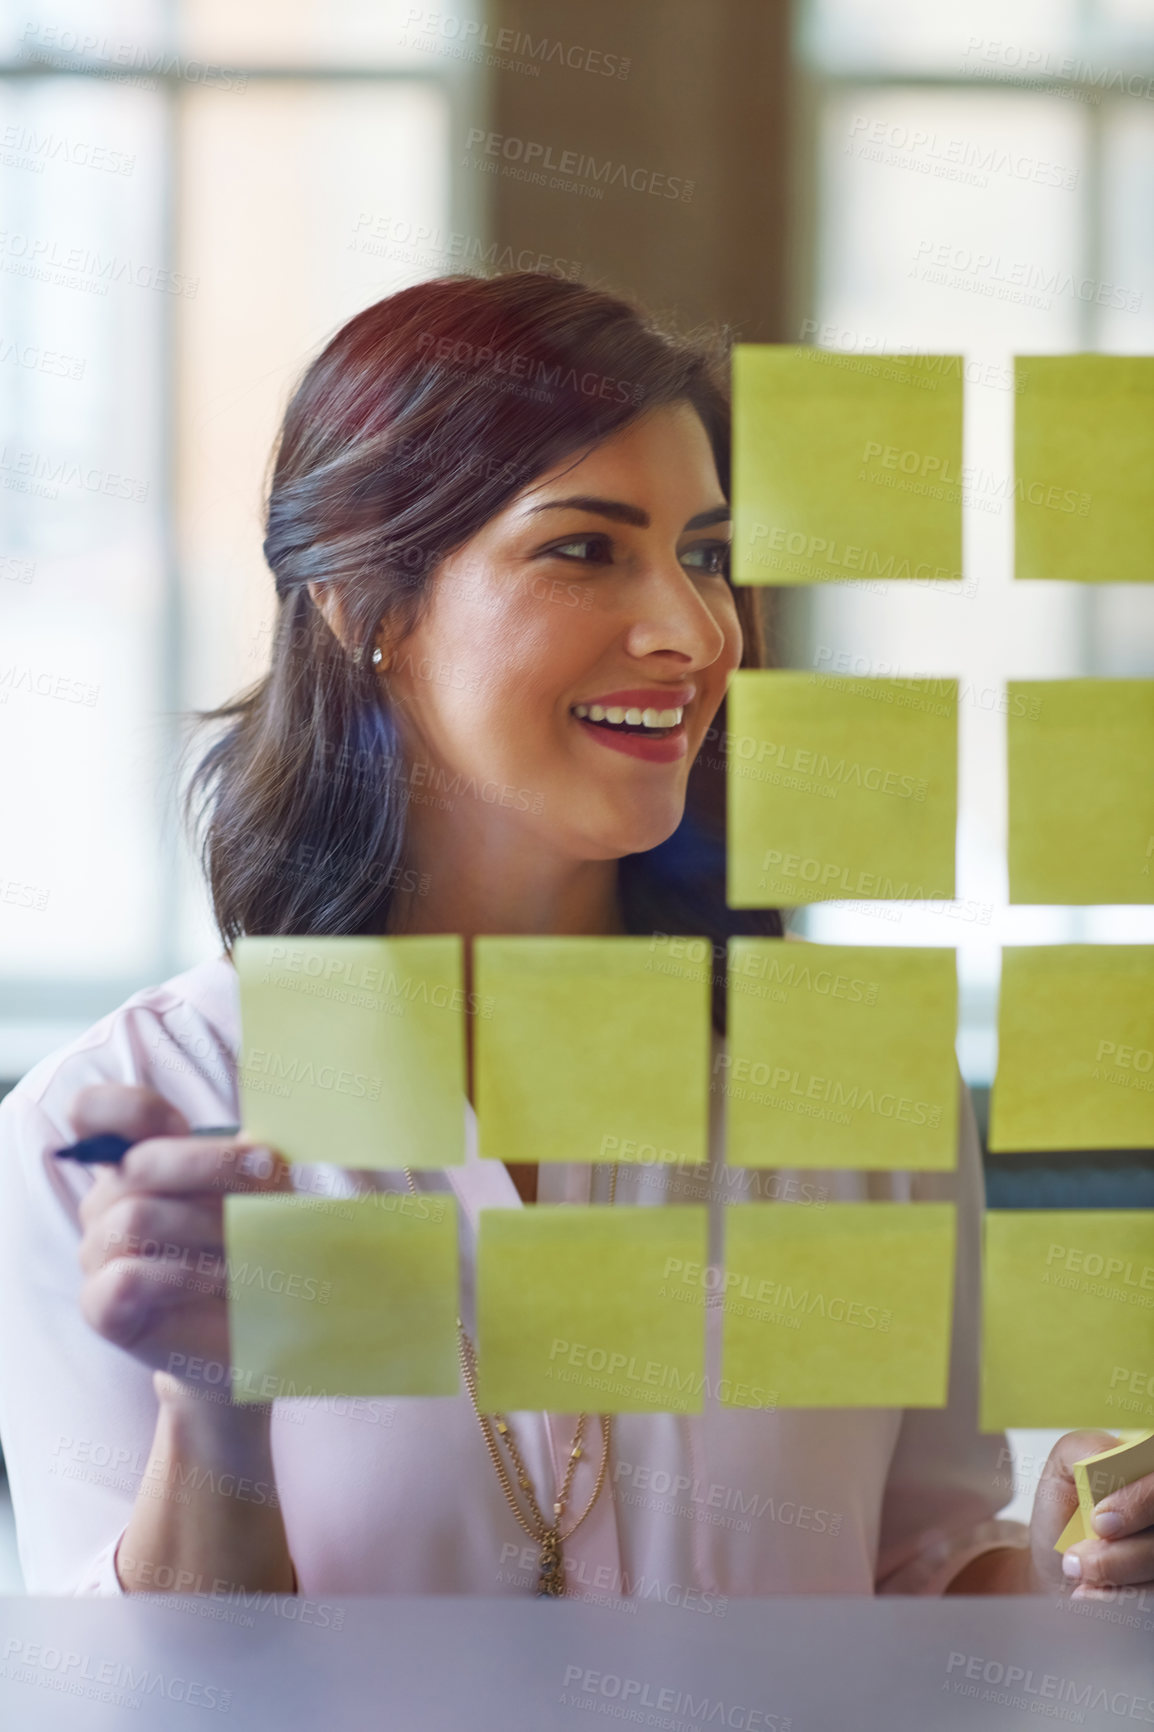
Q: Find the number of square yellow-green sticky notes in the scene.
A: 12